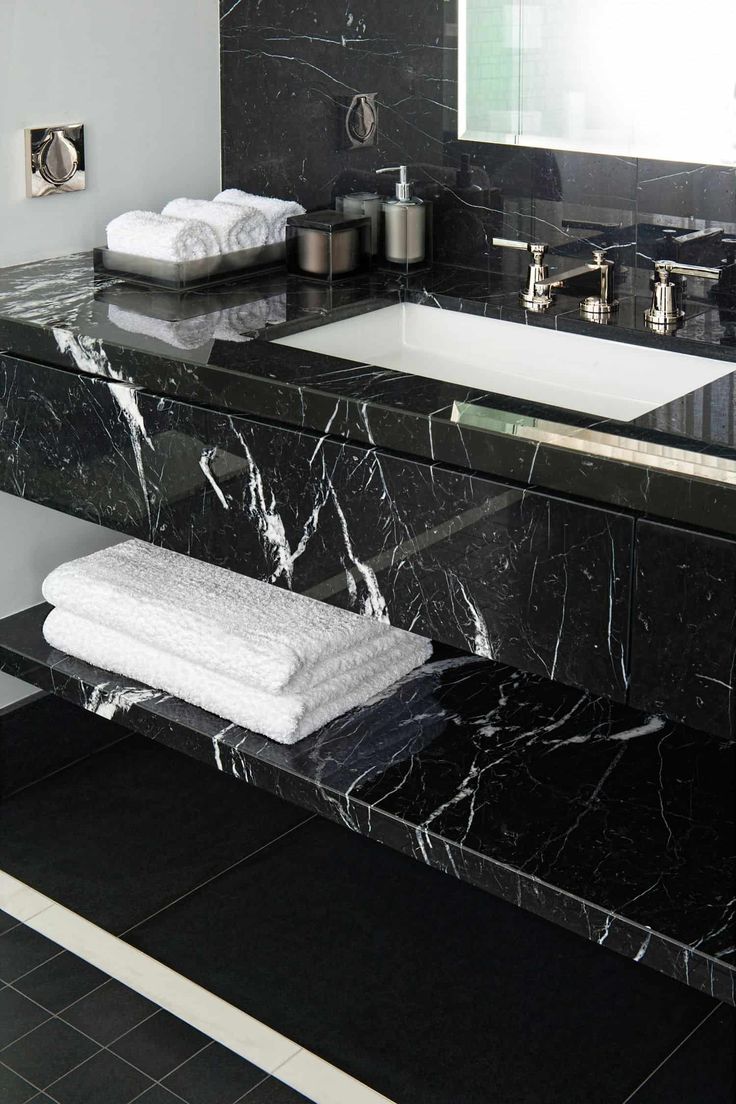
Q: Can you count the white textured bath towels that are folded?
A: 2